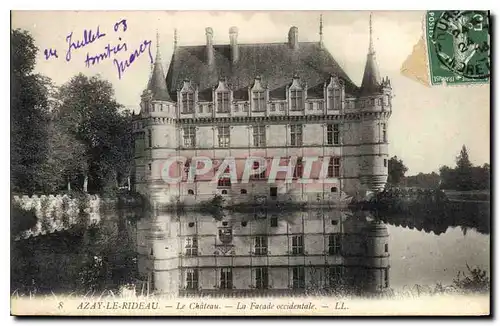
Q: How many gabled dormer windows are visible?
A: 5